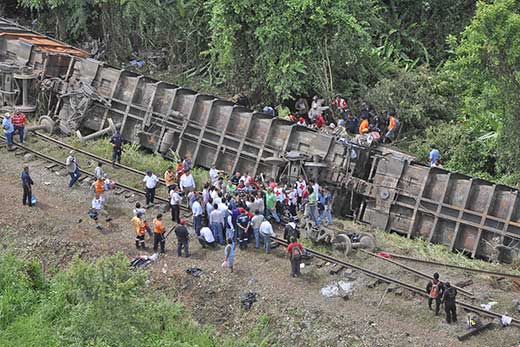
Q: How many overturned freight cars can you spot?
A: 3